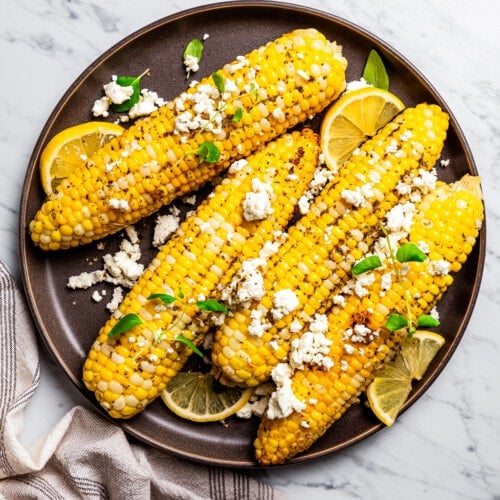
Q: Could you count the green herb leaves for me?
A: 14